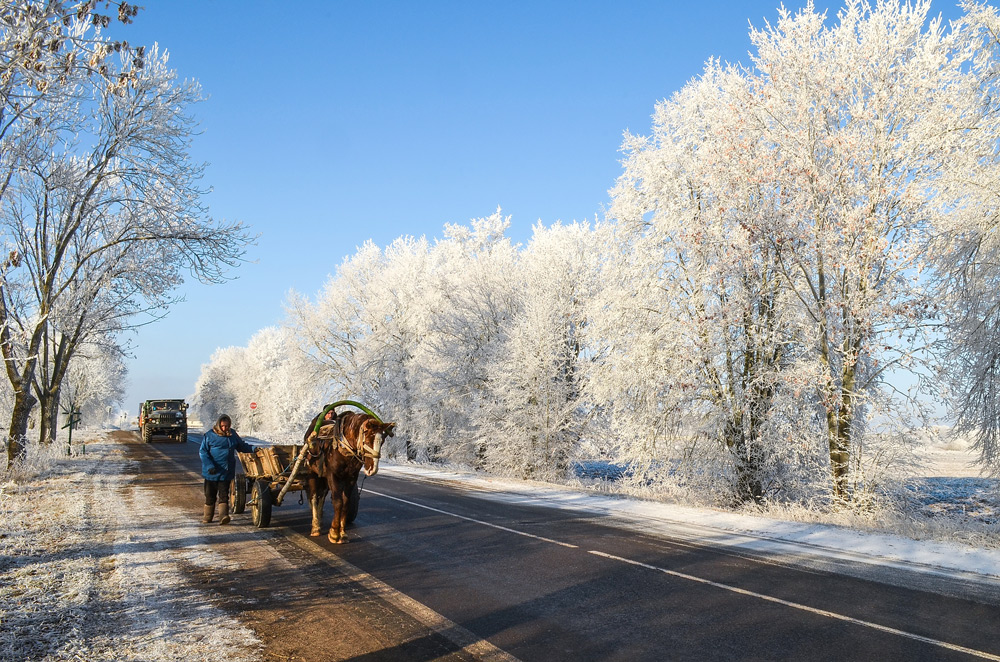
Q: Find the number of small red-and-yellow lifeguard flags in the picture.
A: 0